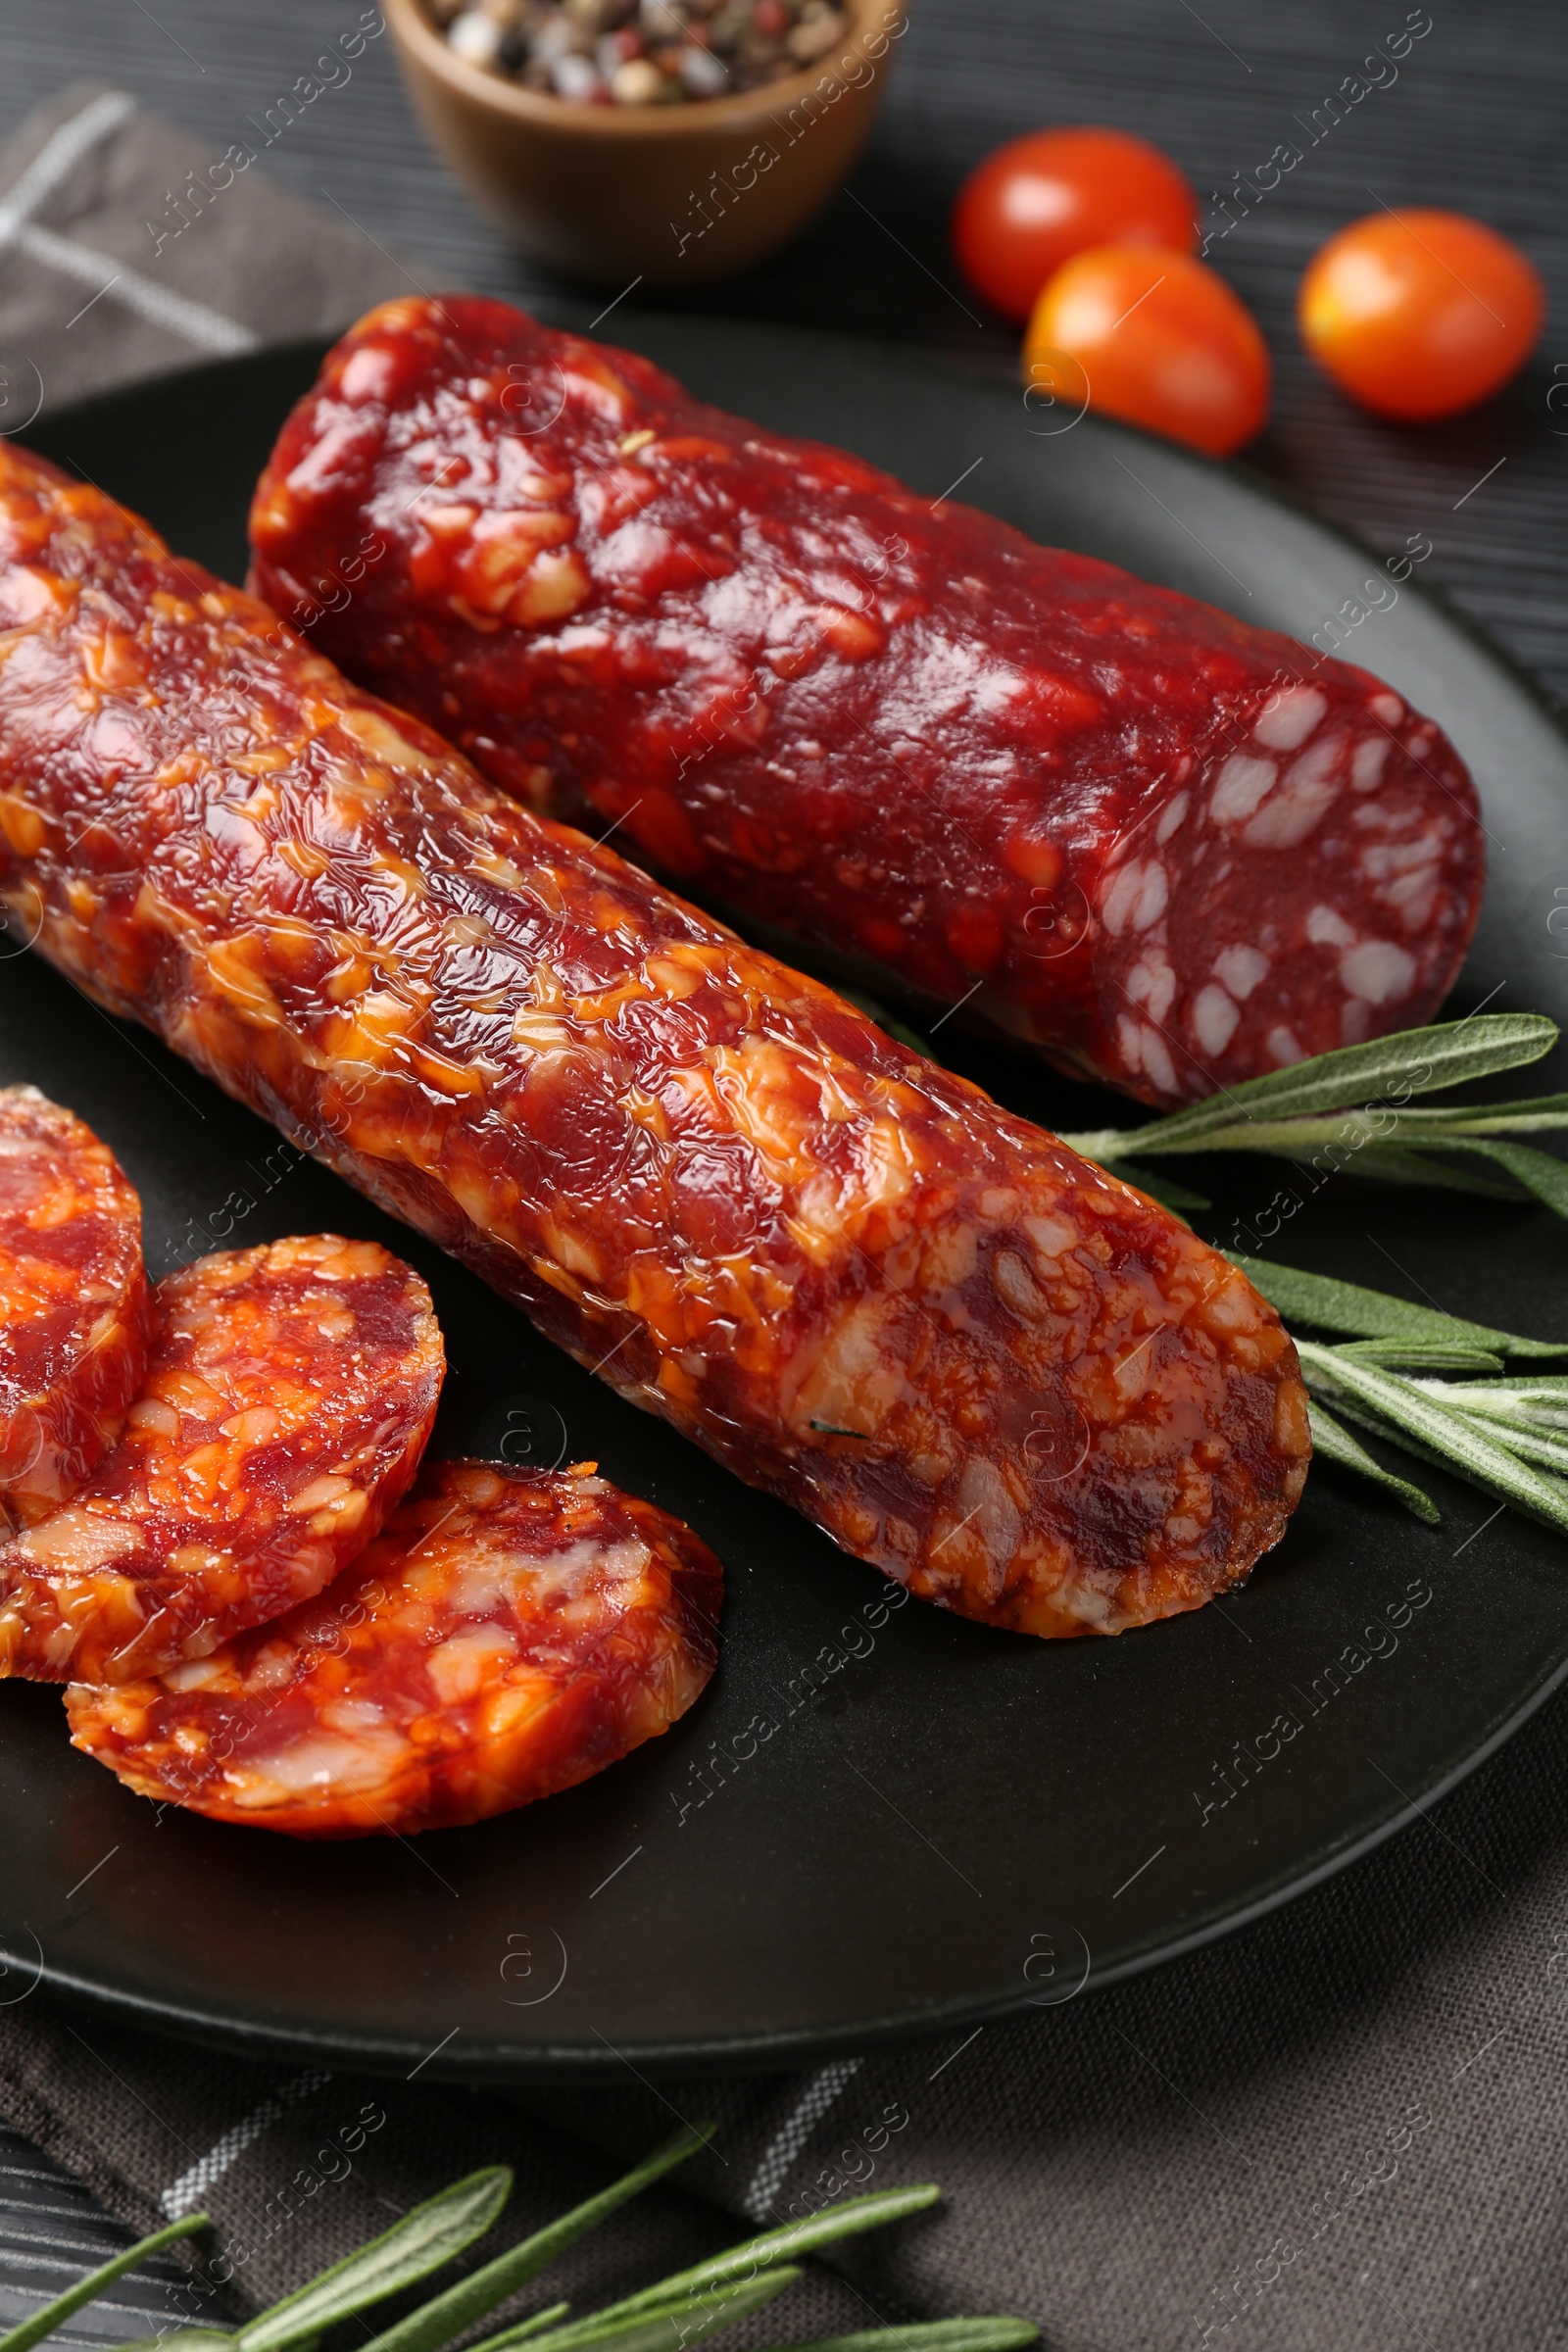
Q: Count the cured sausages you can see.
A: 2